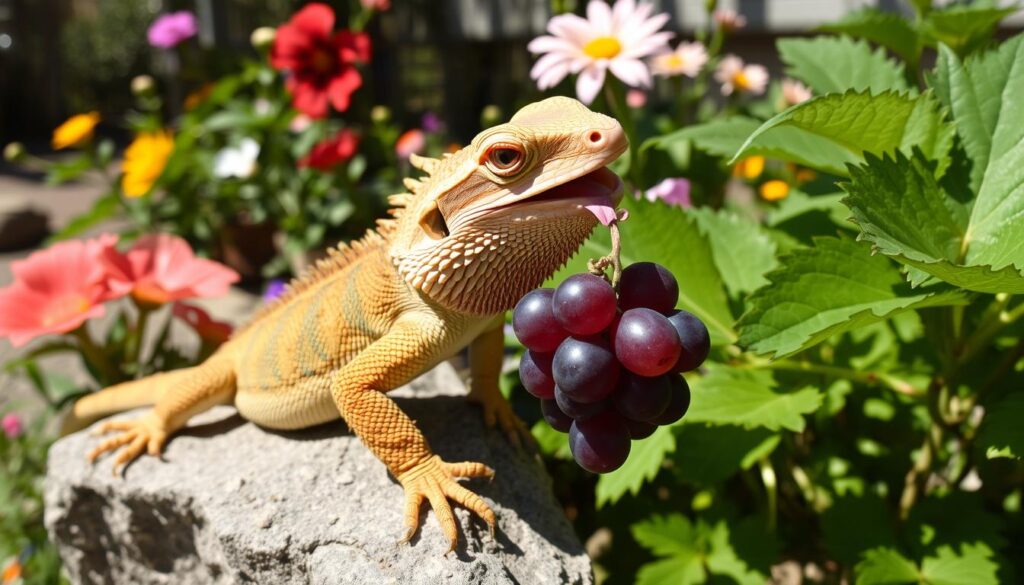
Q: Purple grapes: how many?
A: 13